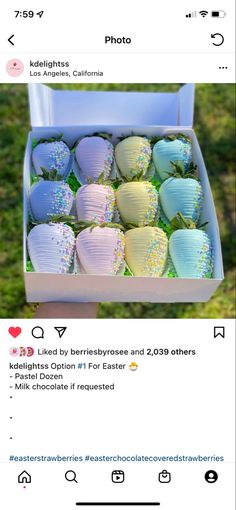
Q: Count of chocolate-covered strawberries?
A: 12